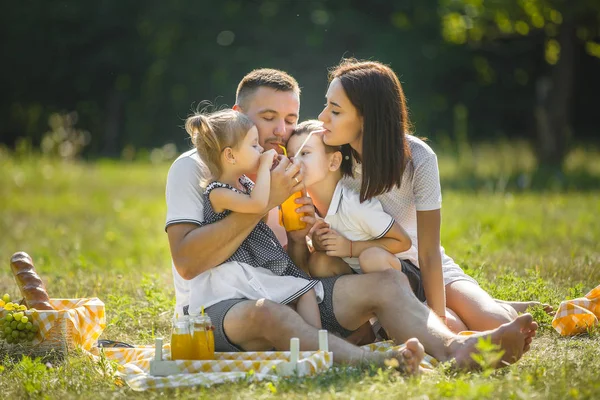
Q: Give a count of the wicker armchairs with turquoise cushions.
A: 0